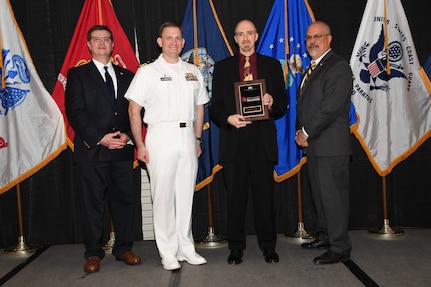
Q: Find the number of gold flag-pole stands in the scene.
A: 5